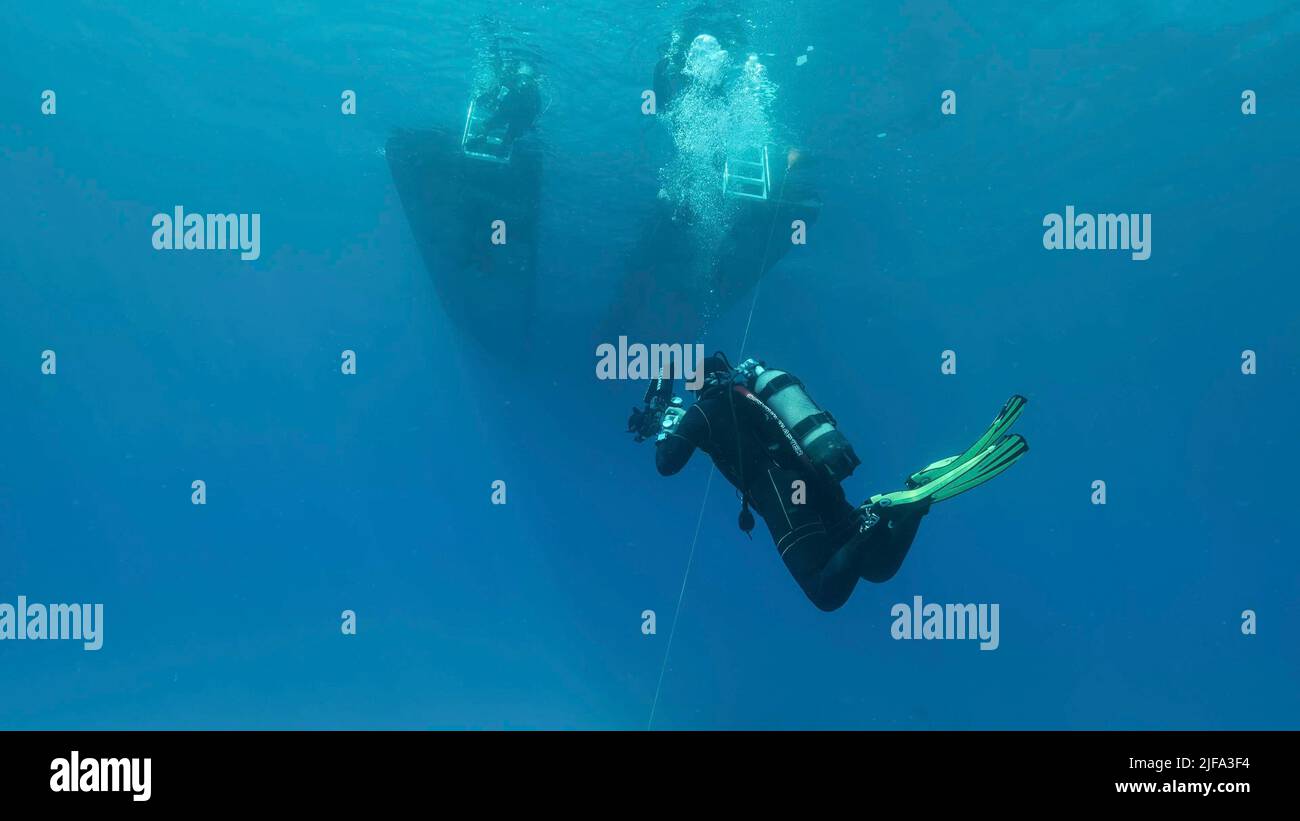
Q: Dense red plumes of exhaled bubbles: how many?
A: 0